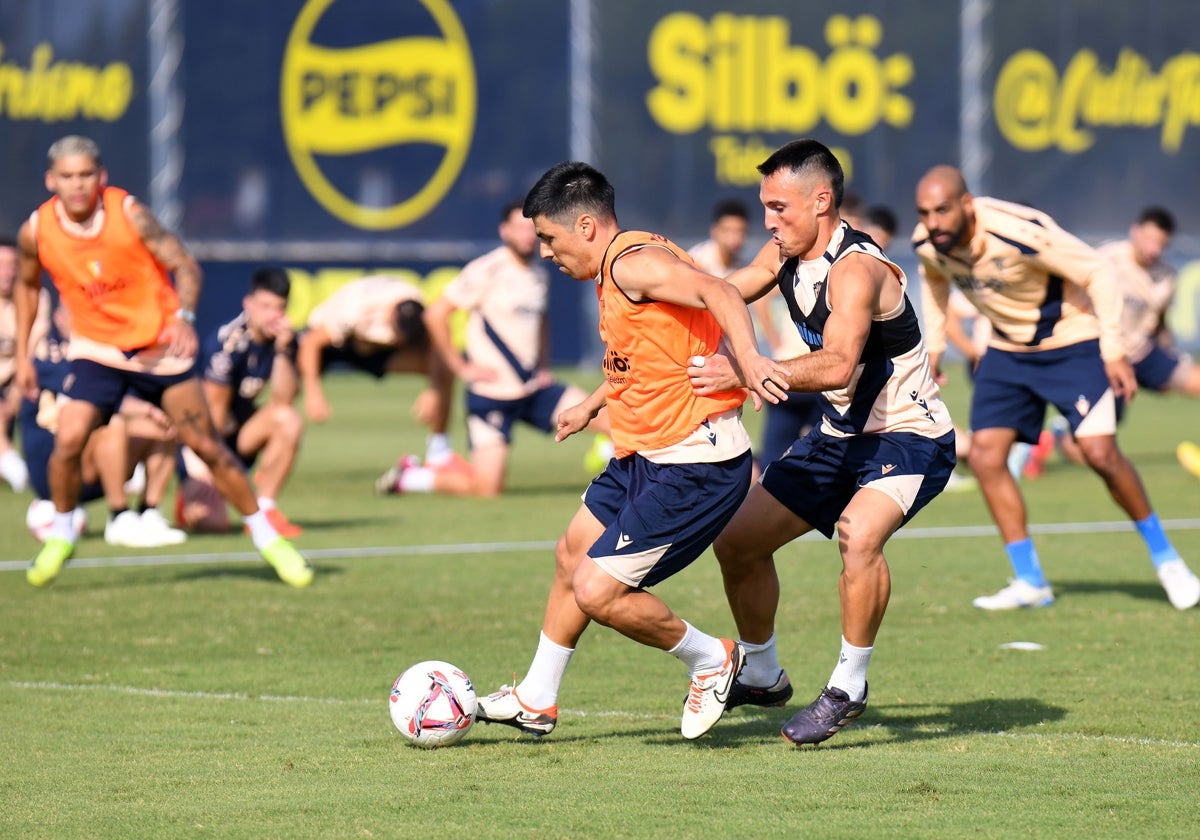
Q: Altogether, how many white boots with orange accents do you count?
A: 2